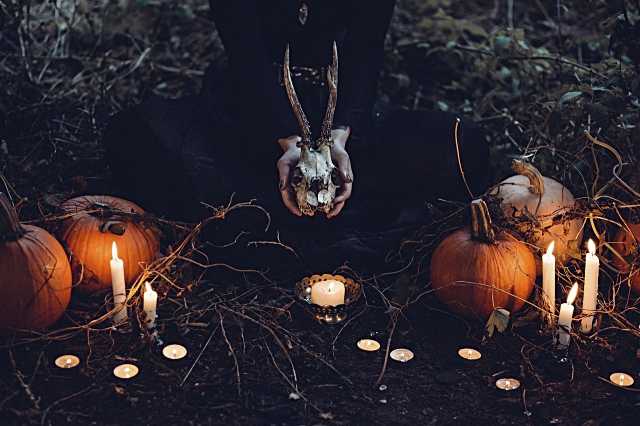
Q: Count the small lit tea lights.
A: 8